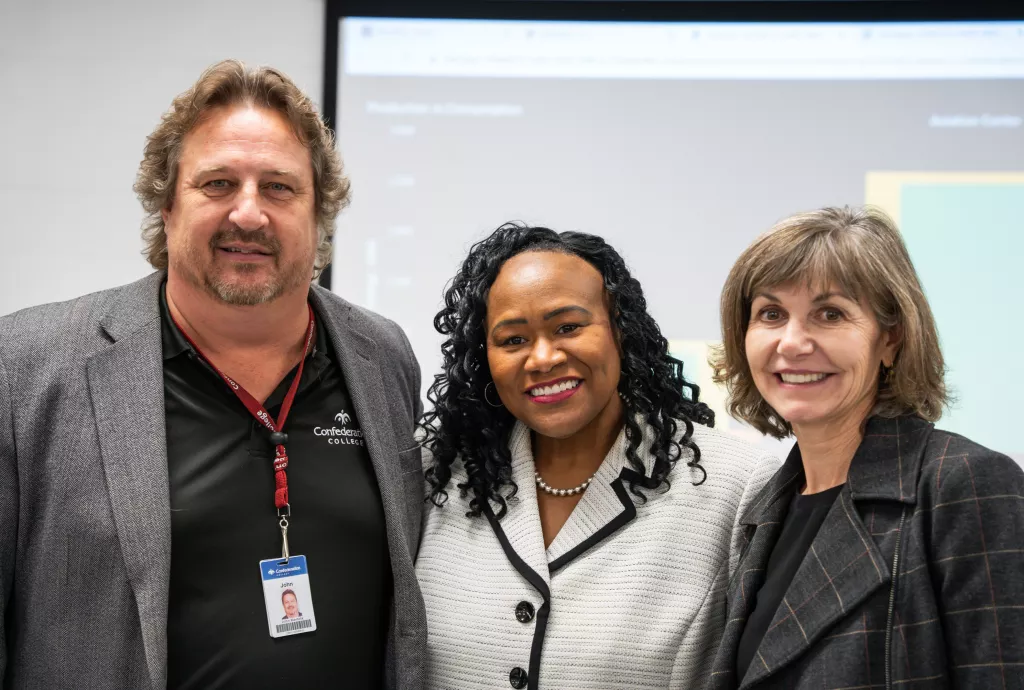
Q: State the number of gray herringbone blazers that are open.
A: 1